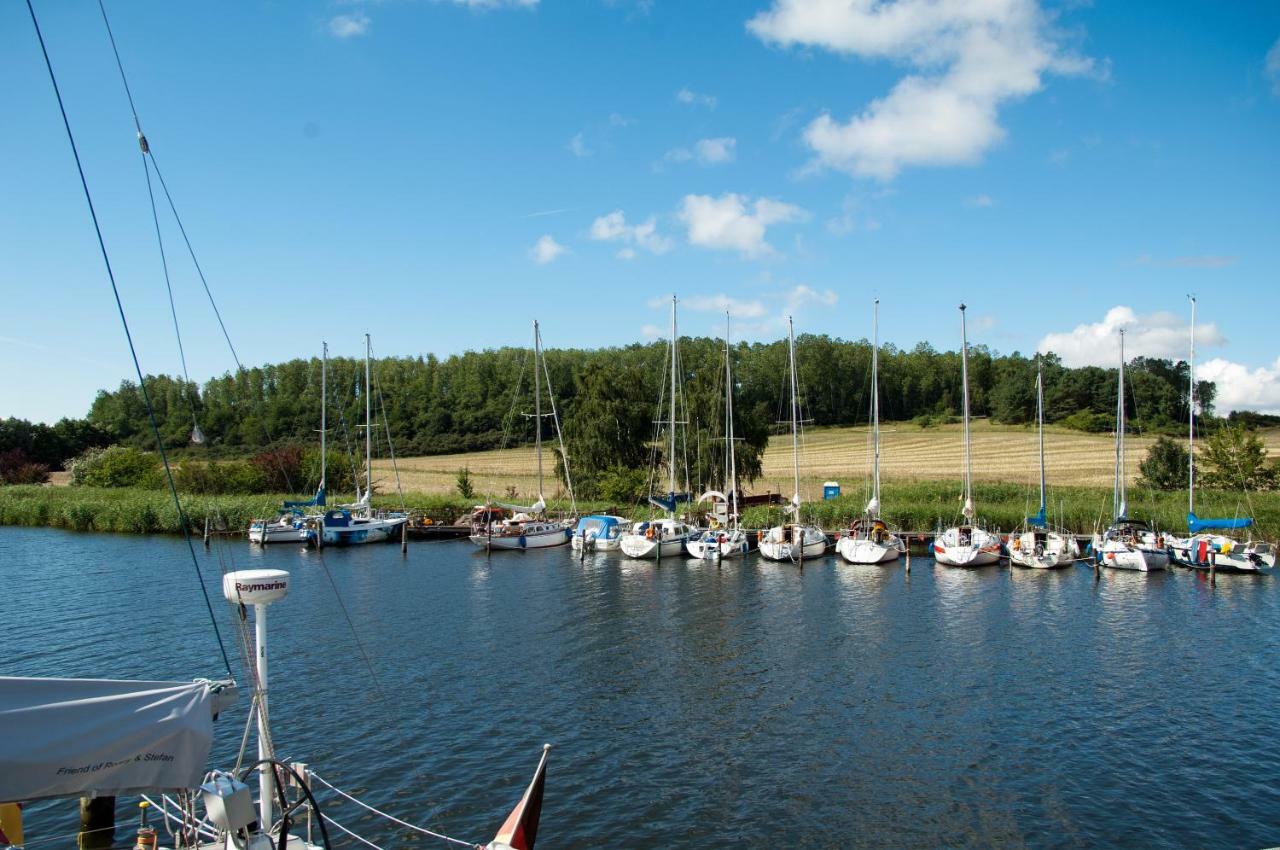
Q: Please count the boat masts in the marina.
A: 11